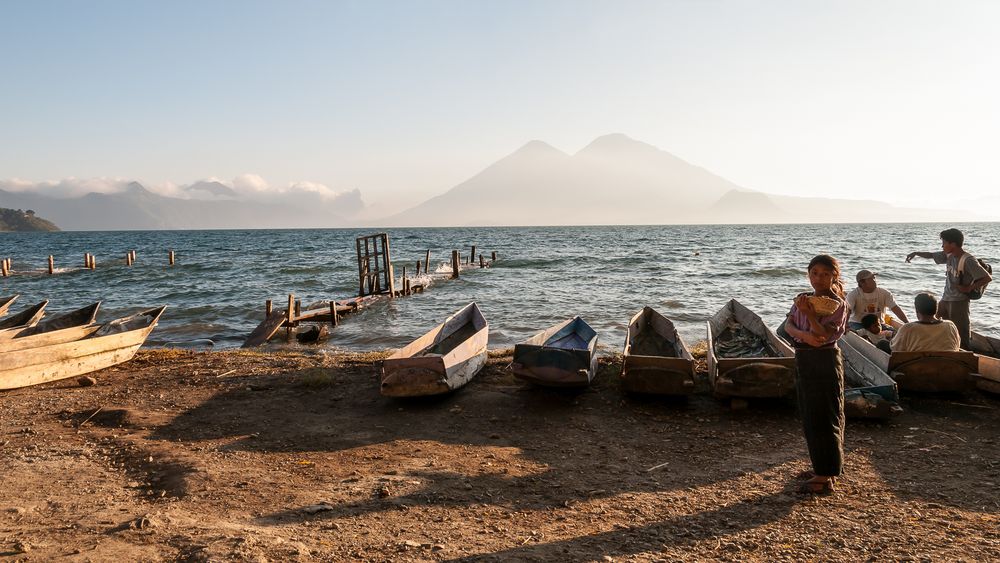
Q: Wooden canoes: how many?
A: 11